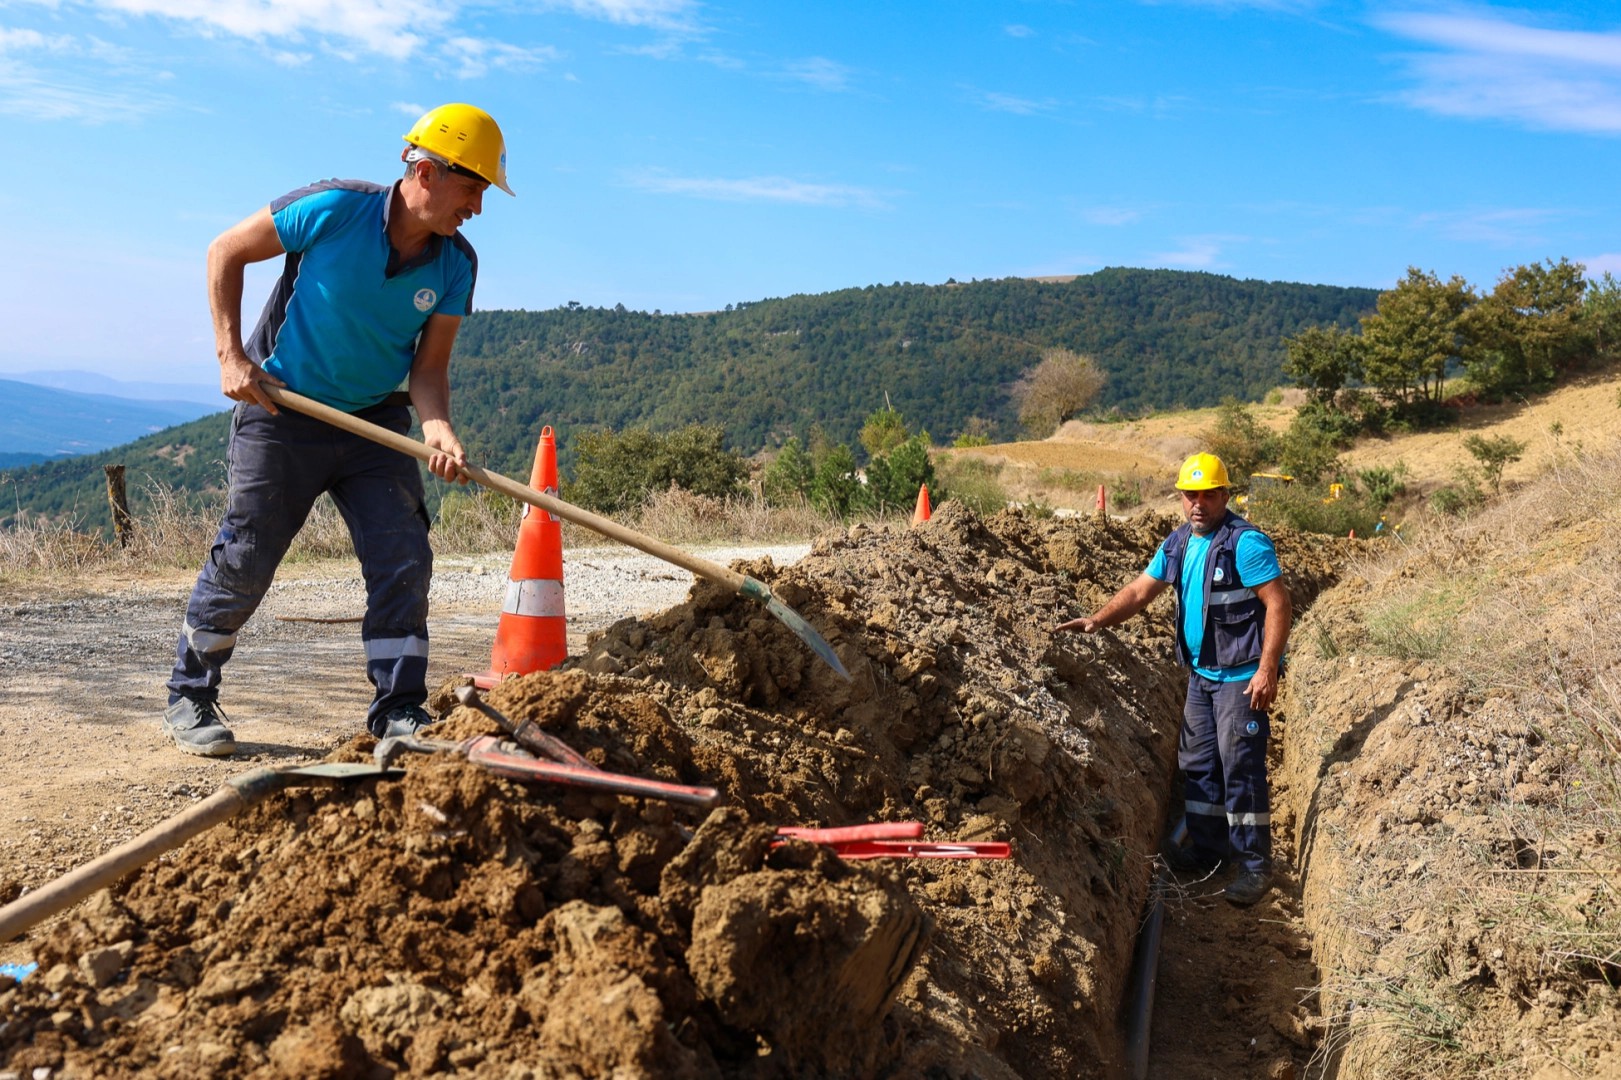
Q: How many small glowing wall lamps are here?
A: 0